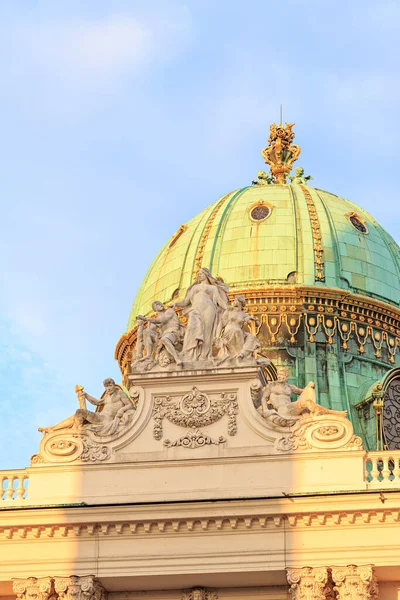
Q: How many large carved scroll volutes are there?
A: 2